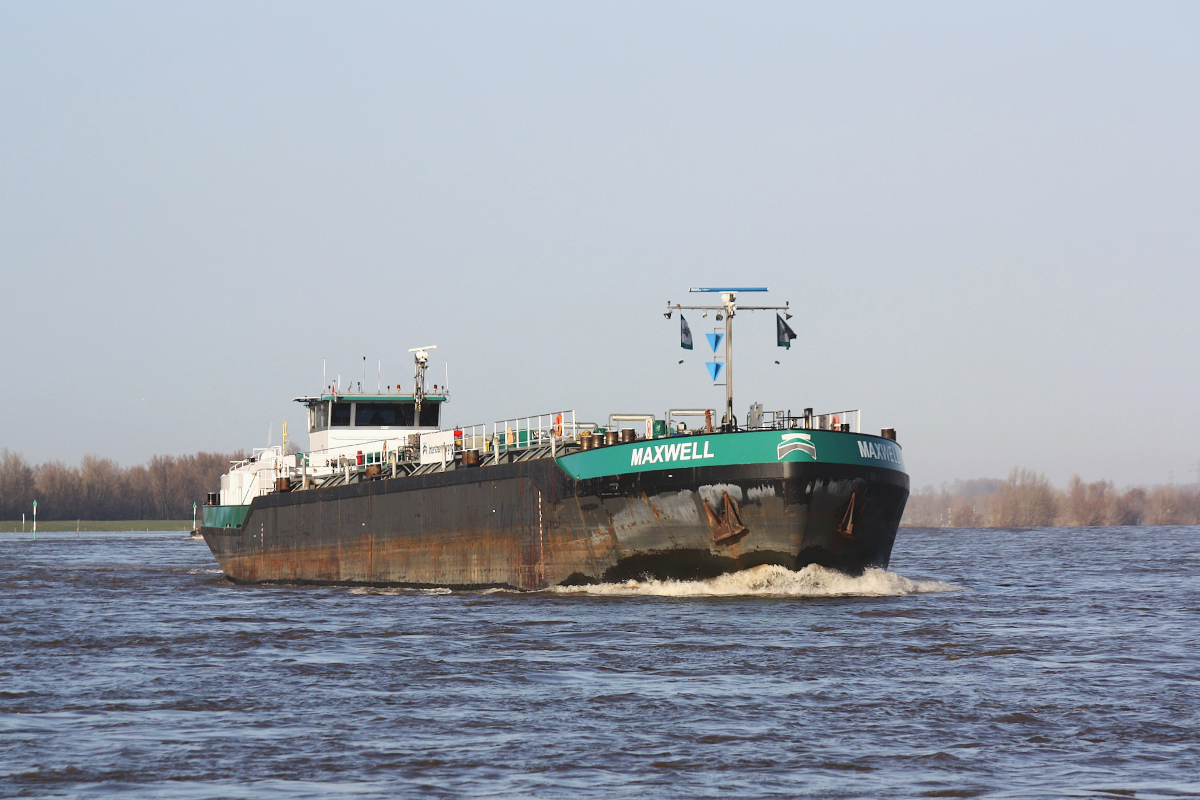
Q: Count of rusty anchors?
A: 2